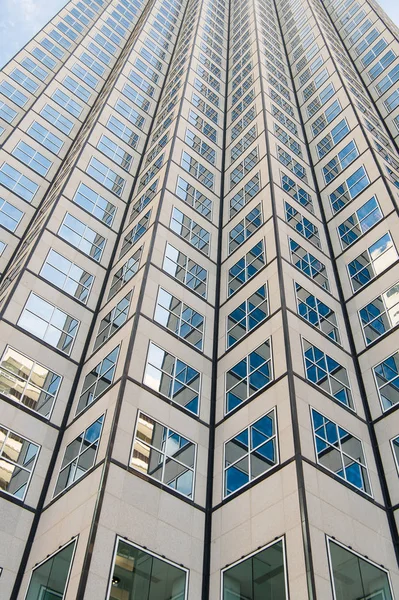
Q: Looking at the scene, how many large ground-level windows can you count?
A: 4